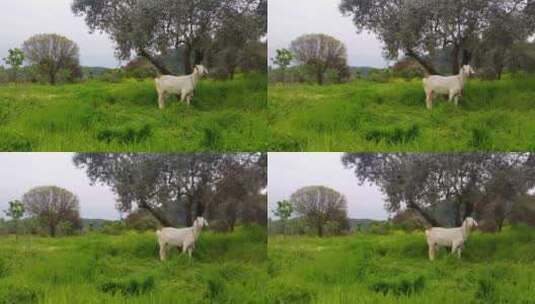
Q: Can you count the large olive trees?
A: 4